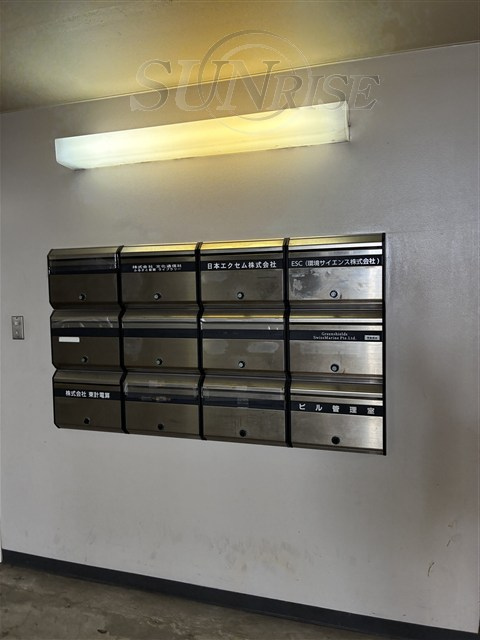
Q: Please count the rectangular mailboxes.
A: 12